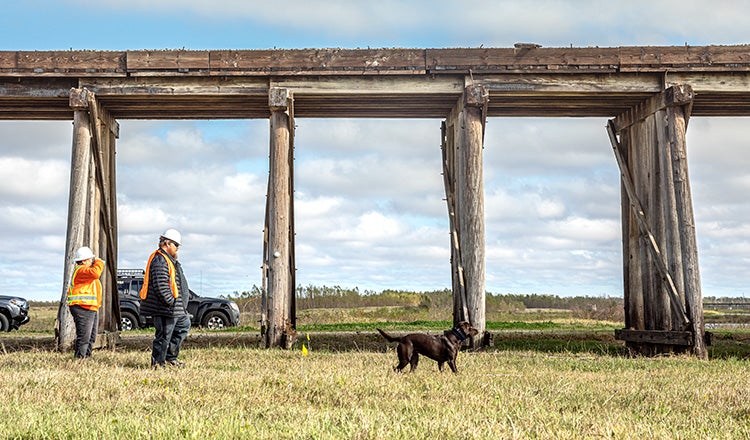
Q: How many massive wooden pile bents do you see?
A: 4